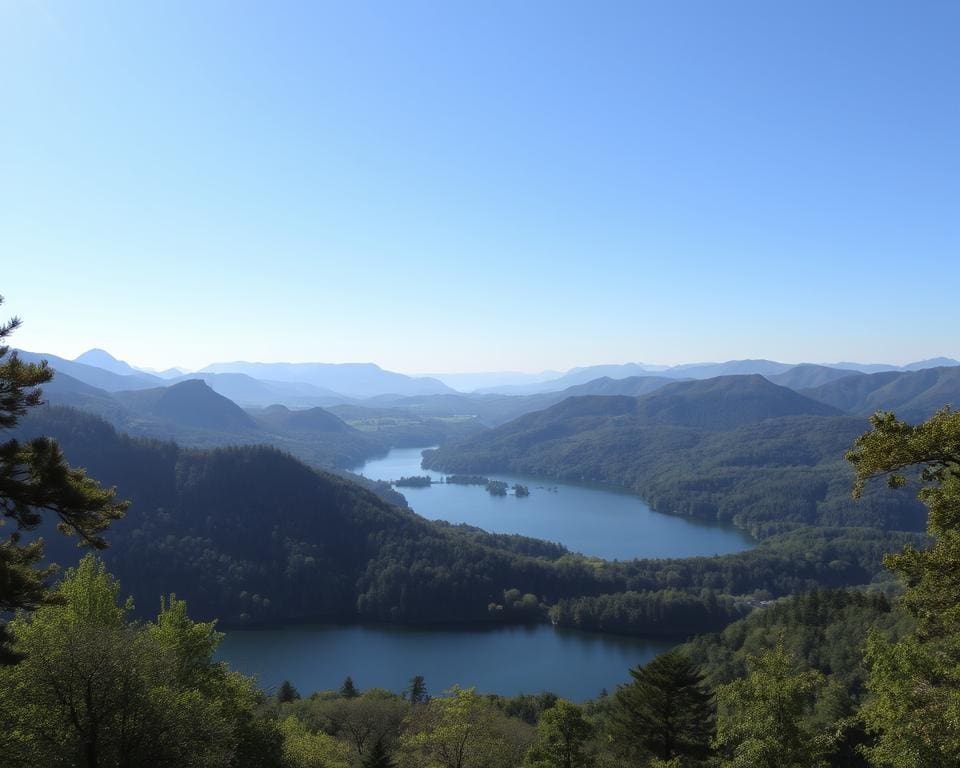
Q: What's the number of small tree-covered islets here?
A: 4